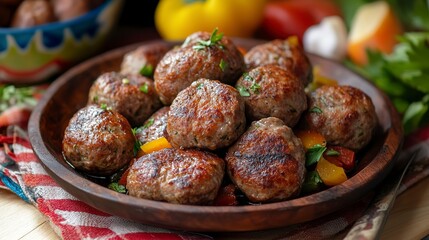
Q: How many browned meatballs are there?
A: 11